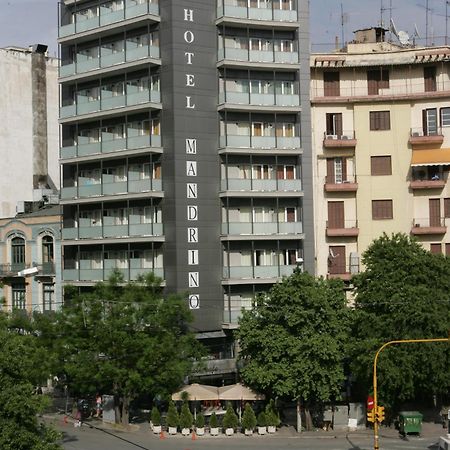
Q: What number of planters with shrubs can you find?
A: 9